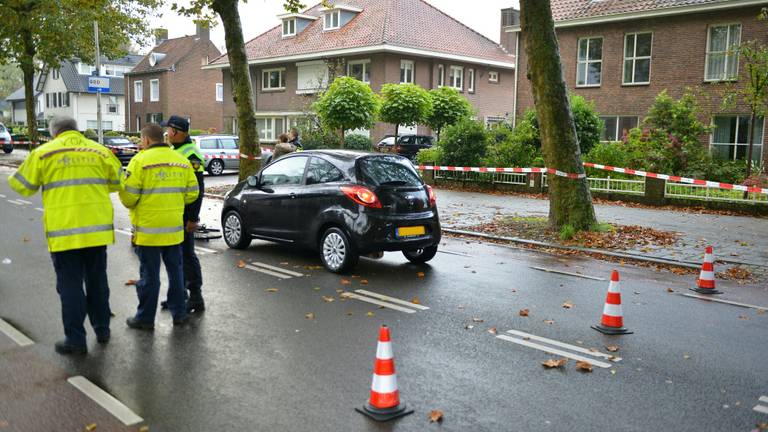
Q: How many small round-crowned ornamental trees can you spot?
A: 3